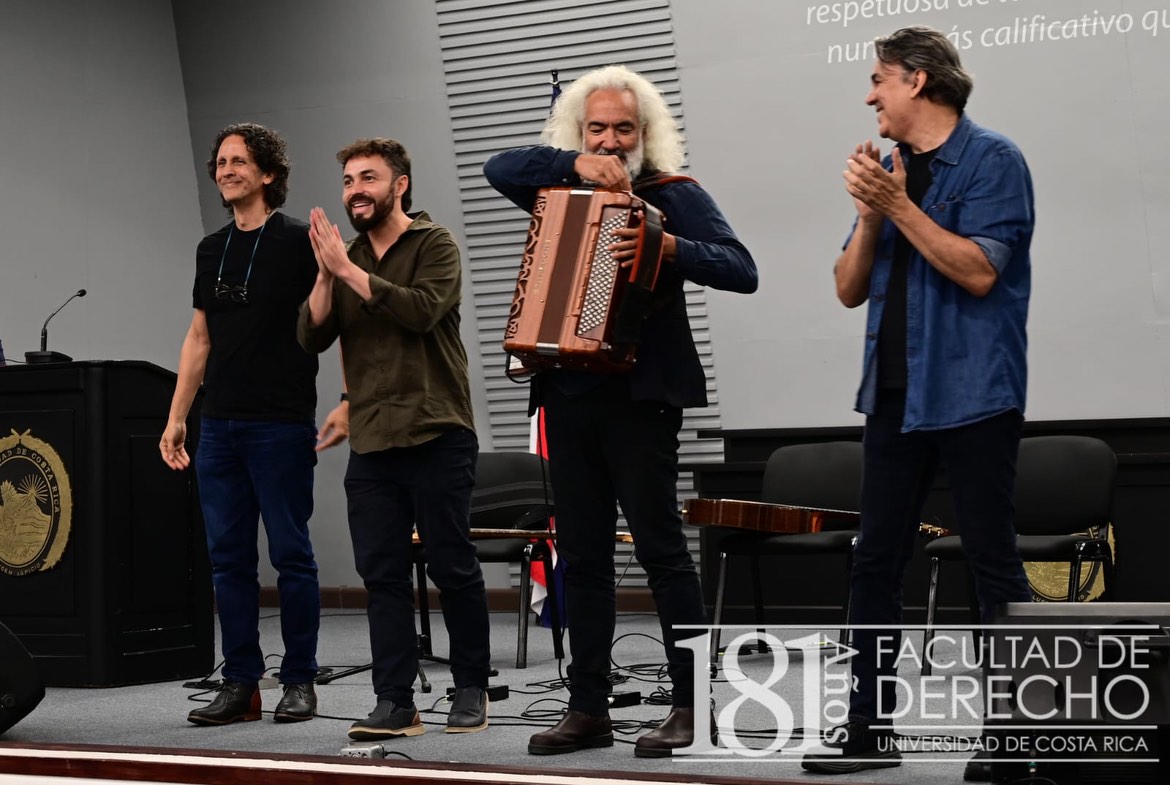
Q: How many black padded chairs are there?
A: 3